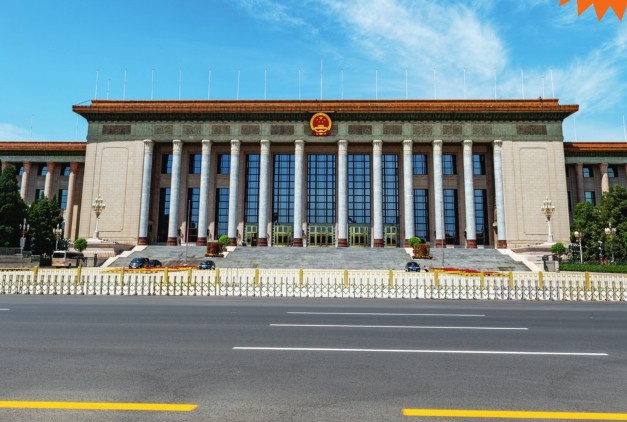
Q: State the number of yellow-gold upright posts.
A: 15